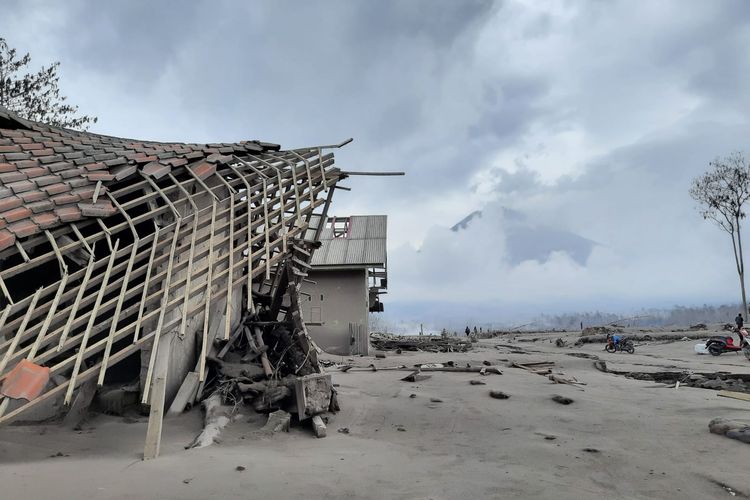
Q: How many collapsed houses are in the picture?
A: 1